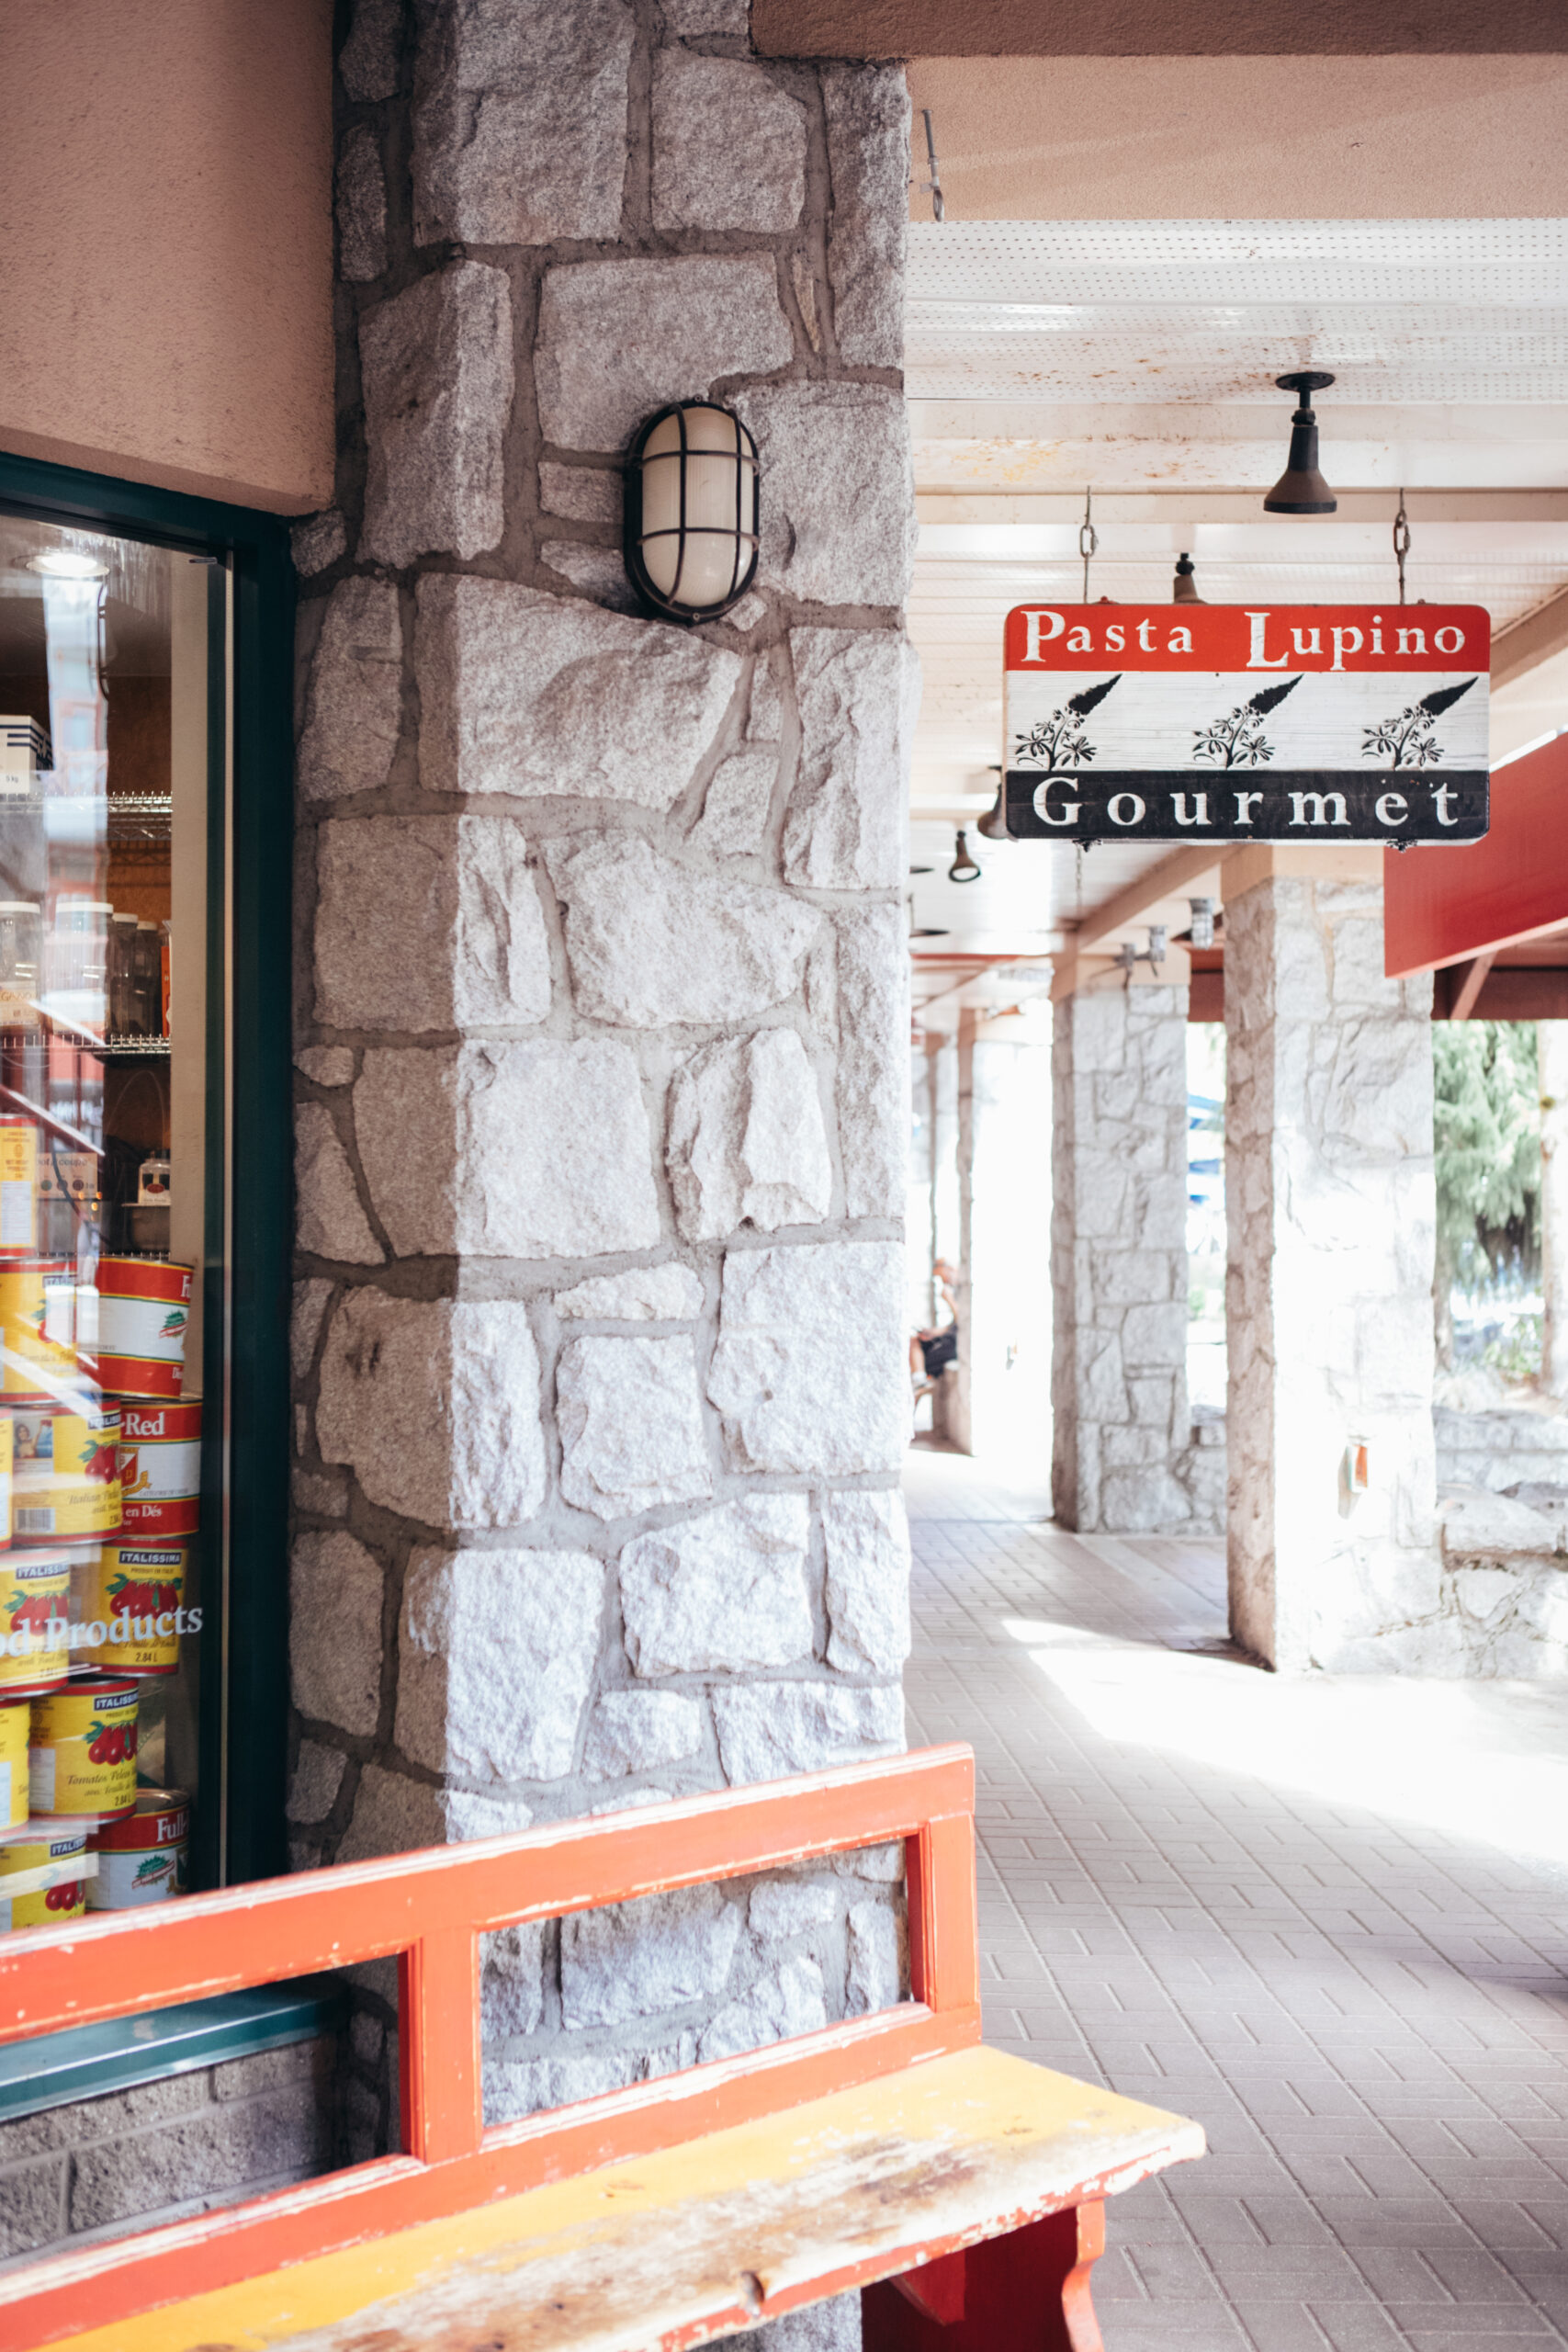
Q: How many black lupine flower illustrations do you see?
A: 3